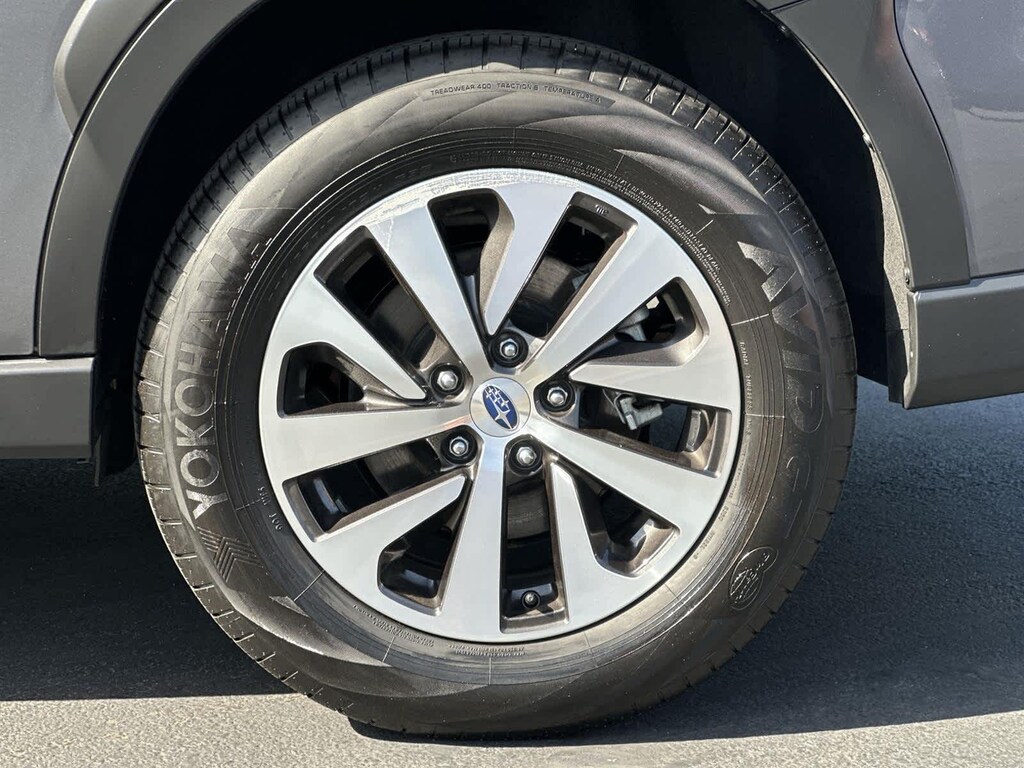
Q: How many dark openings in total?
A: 10